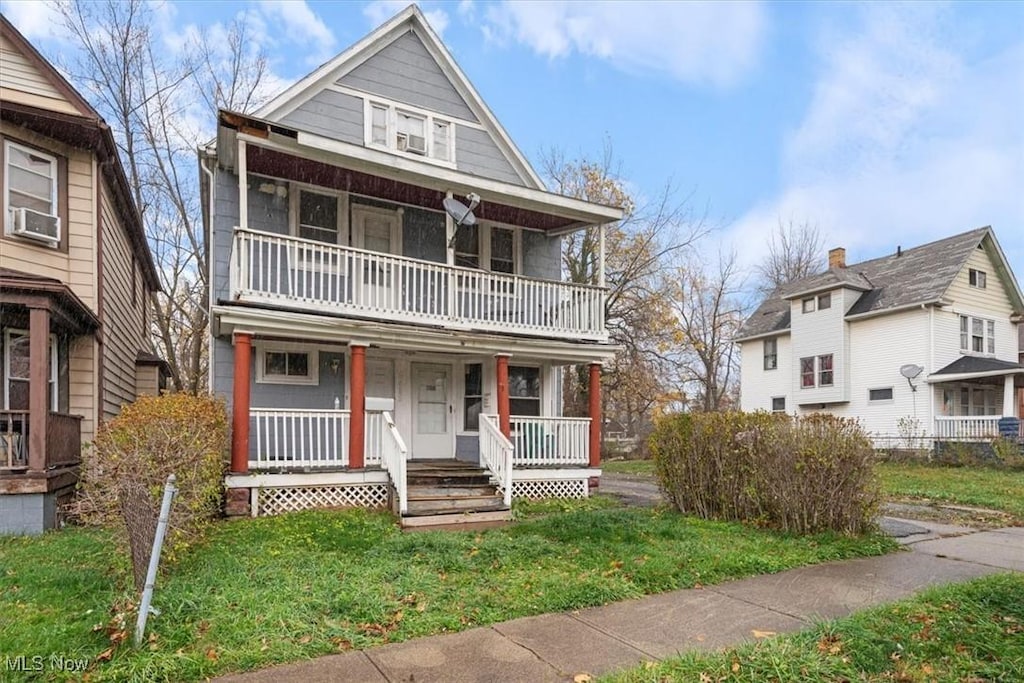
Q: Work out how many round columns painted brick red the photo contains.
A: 4